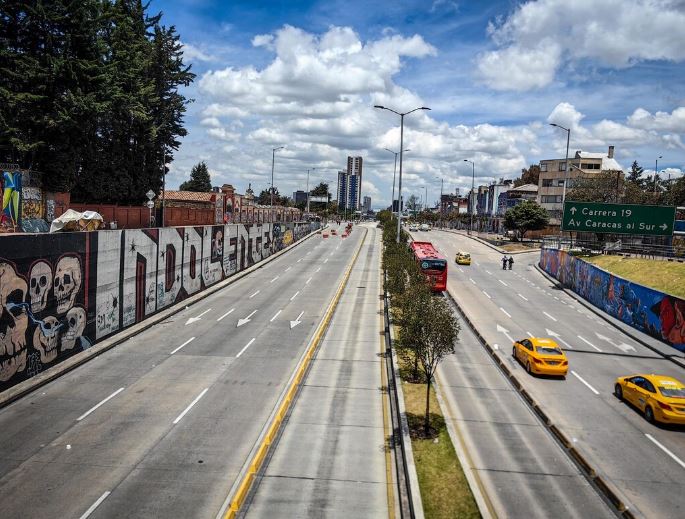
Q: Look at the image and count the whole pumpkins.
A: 0